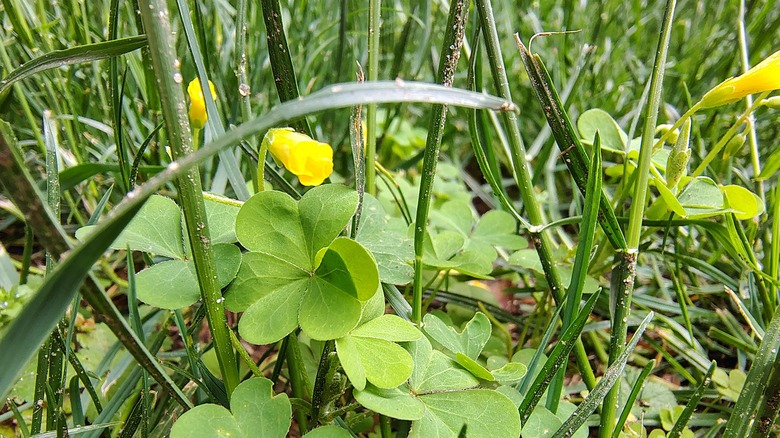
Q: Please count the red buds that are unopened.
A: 0